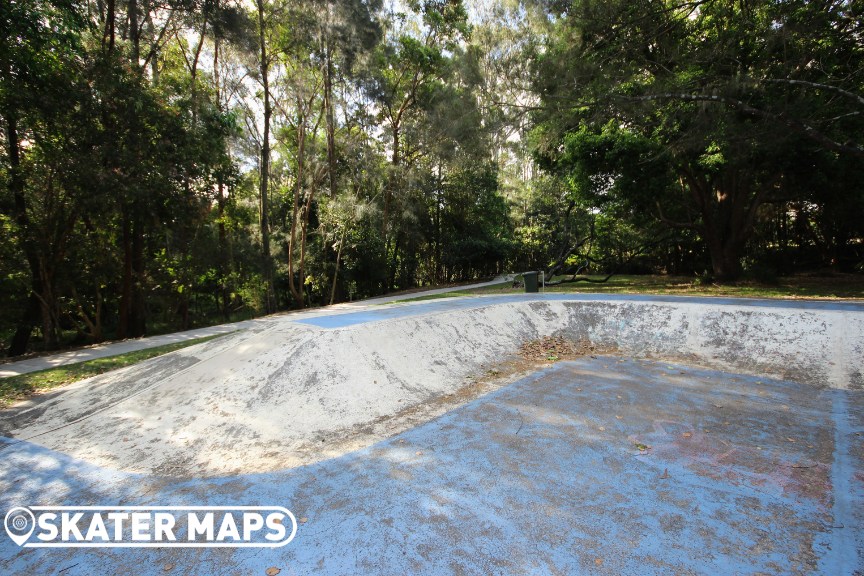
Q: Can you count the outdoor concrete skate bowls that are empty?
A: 1